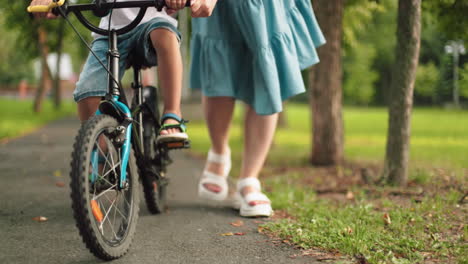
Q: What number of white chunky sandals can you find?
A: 2